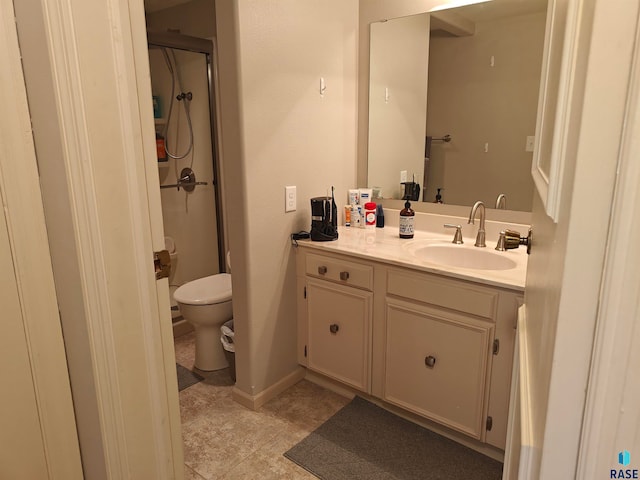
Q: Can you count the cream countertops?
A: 1